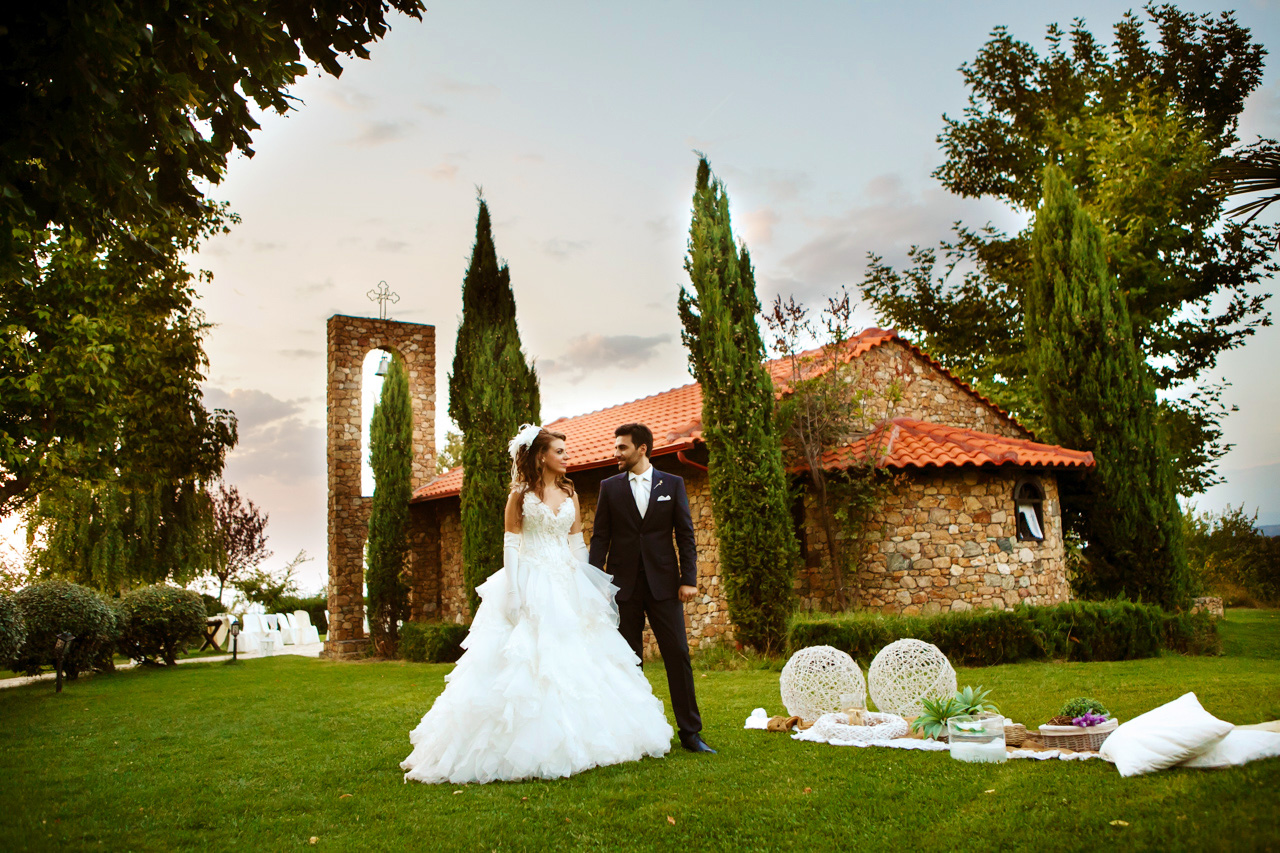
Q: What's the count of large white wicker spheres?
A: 2